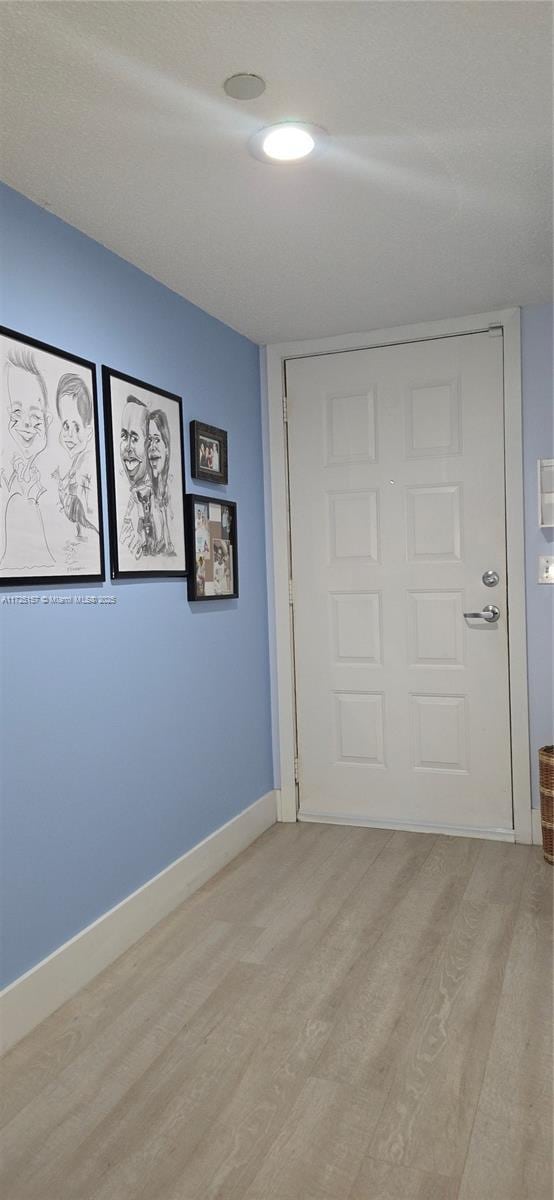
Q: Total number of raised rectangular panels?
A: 8